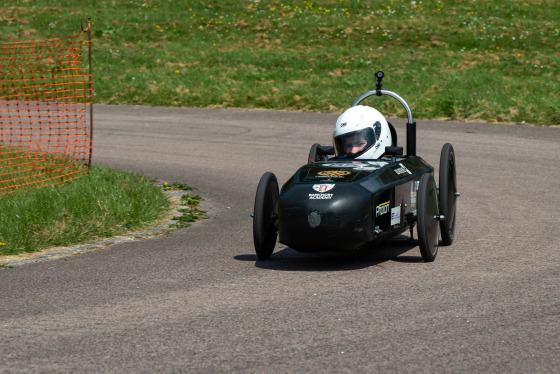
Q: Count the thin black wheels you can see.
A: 4